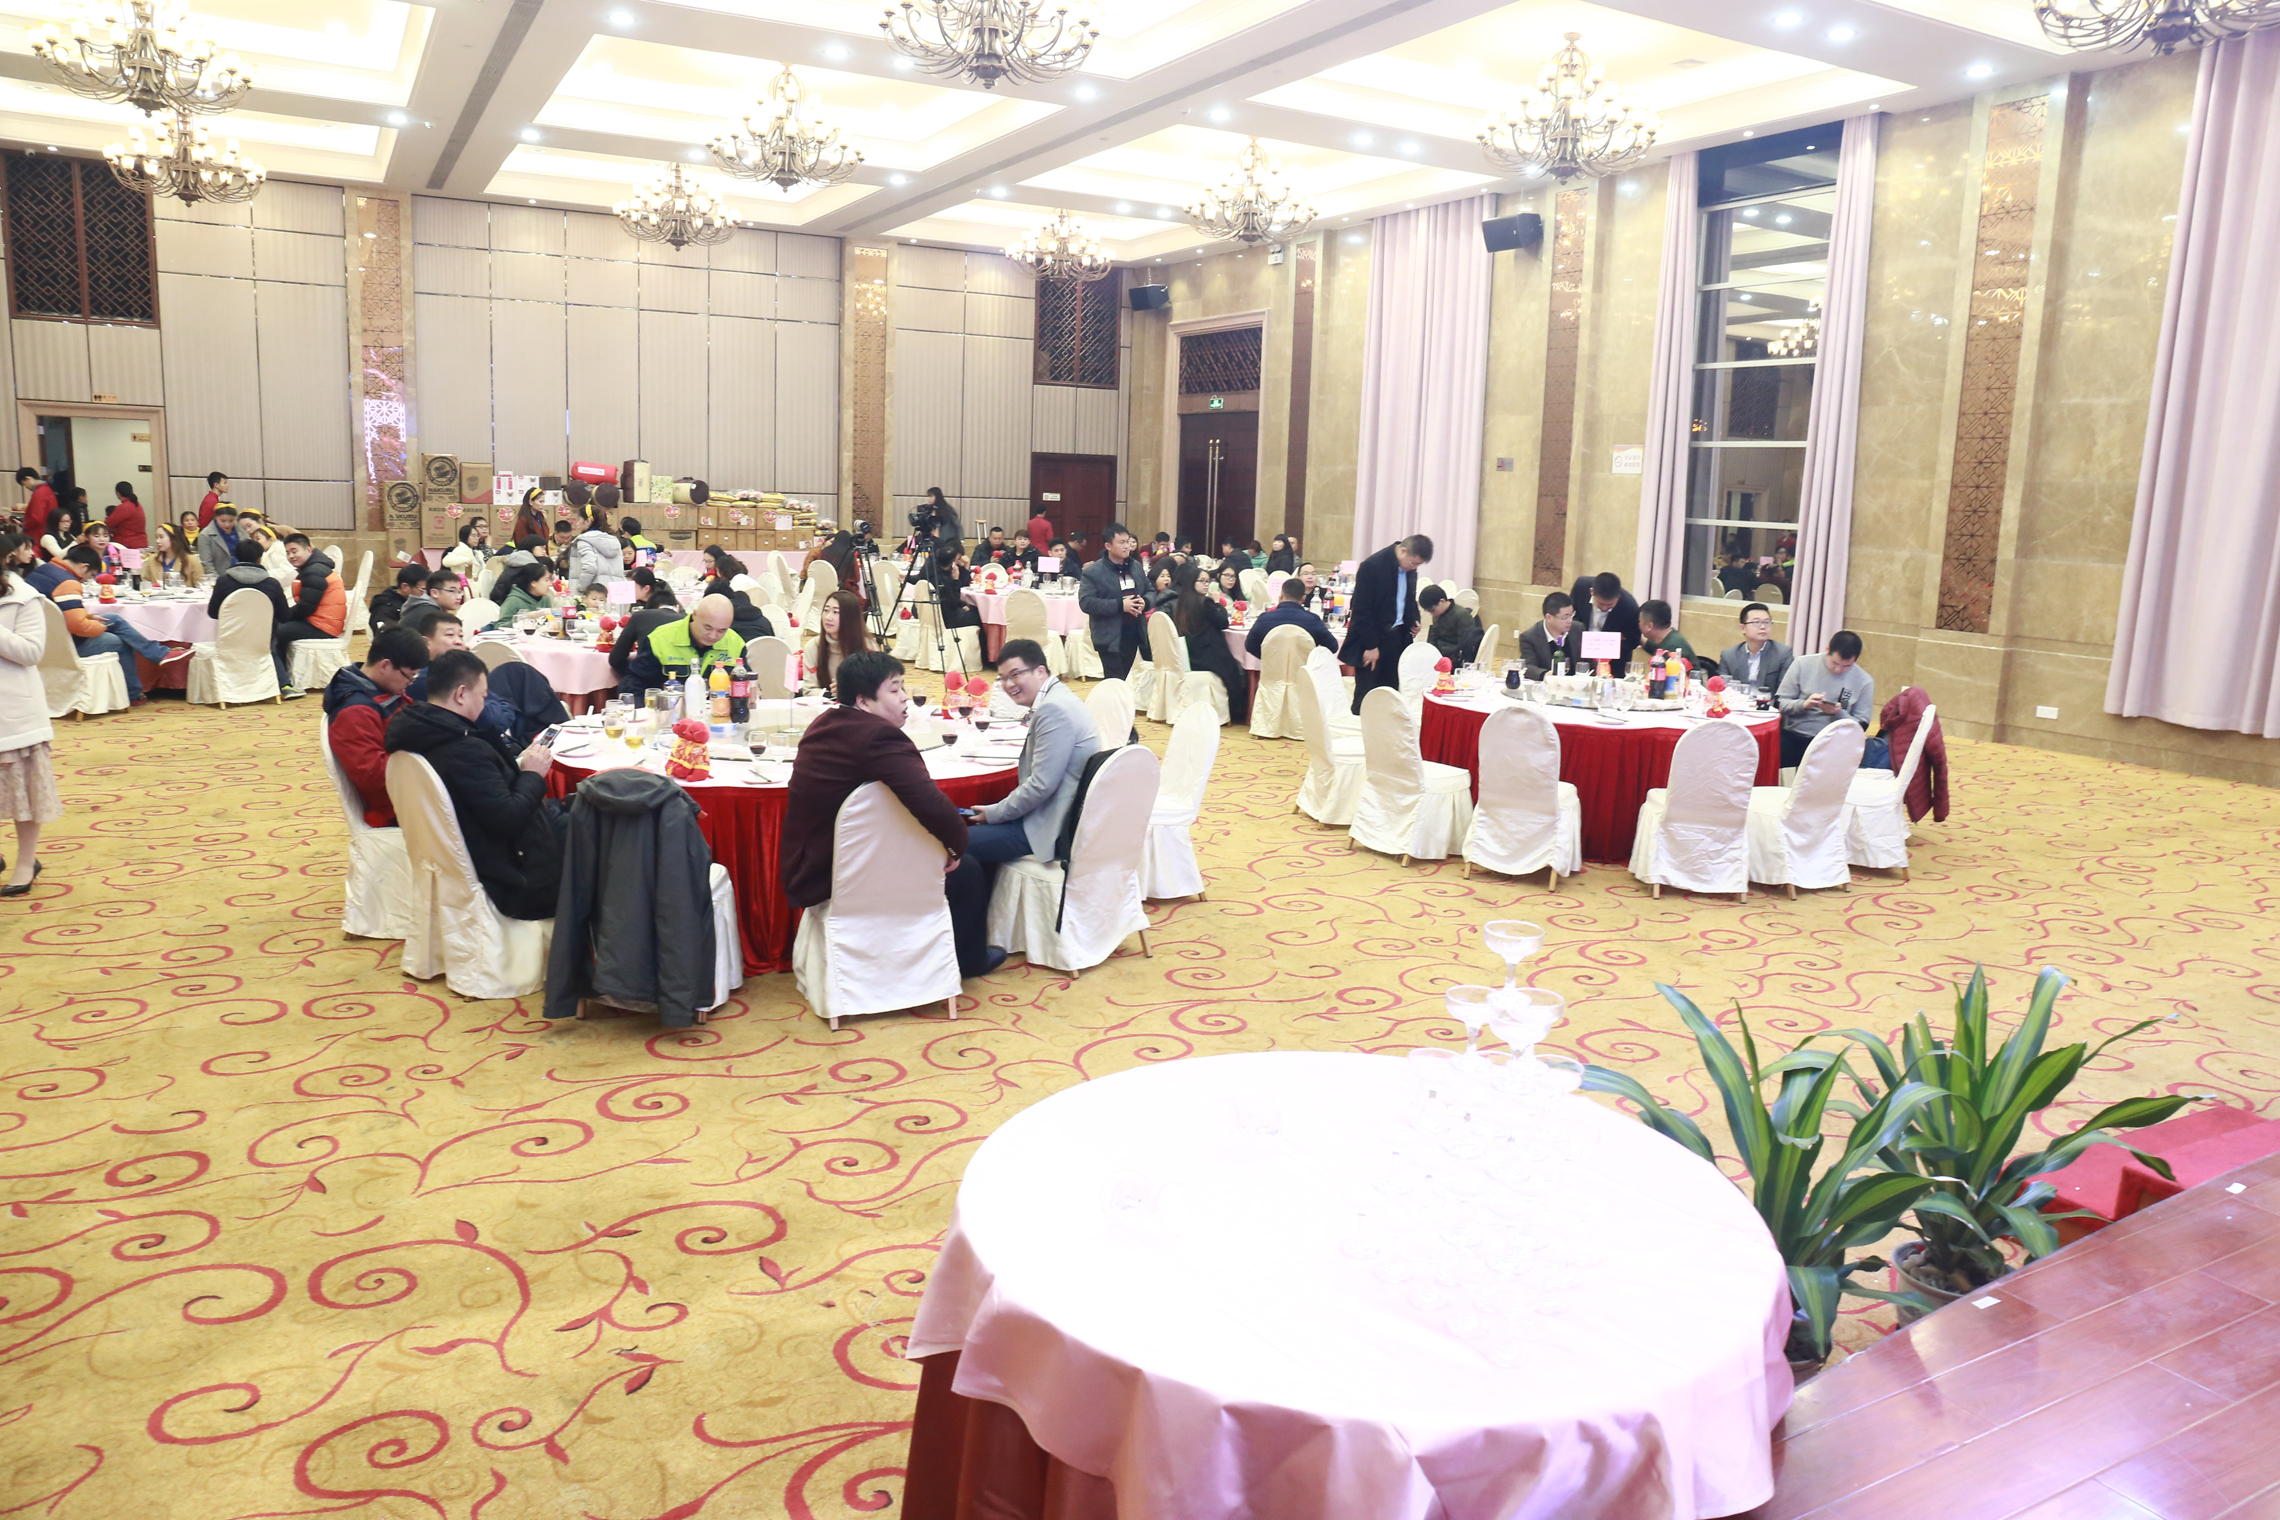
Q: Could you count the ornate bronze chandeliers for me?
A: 9